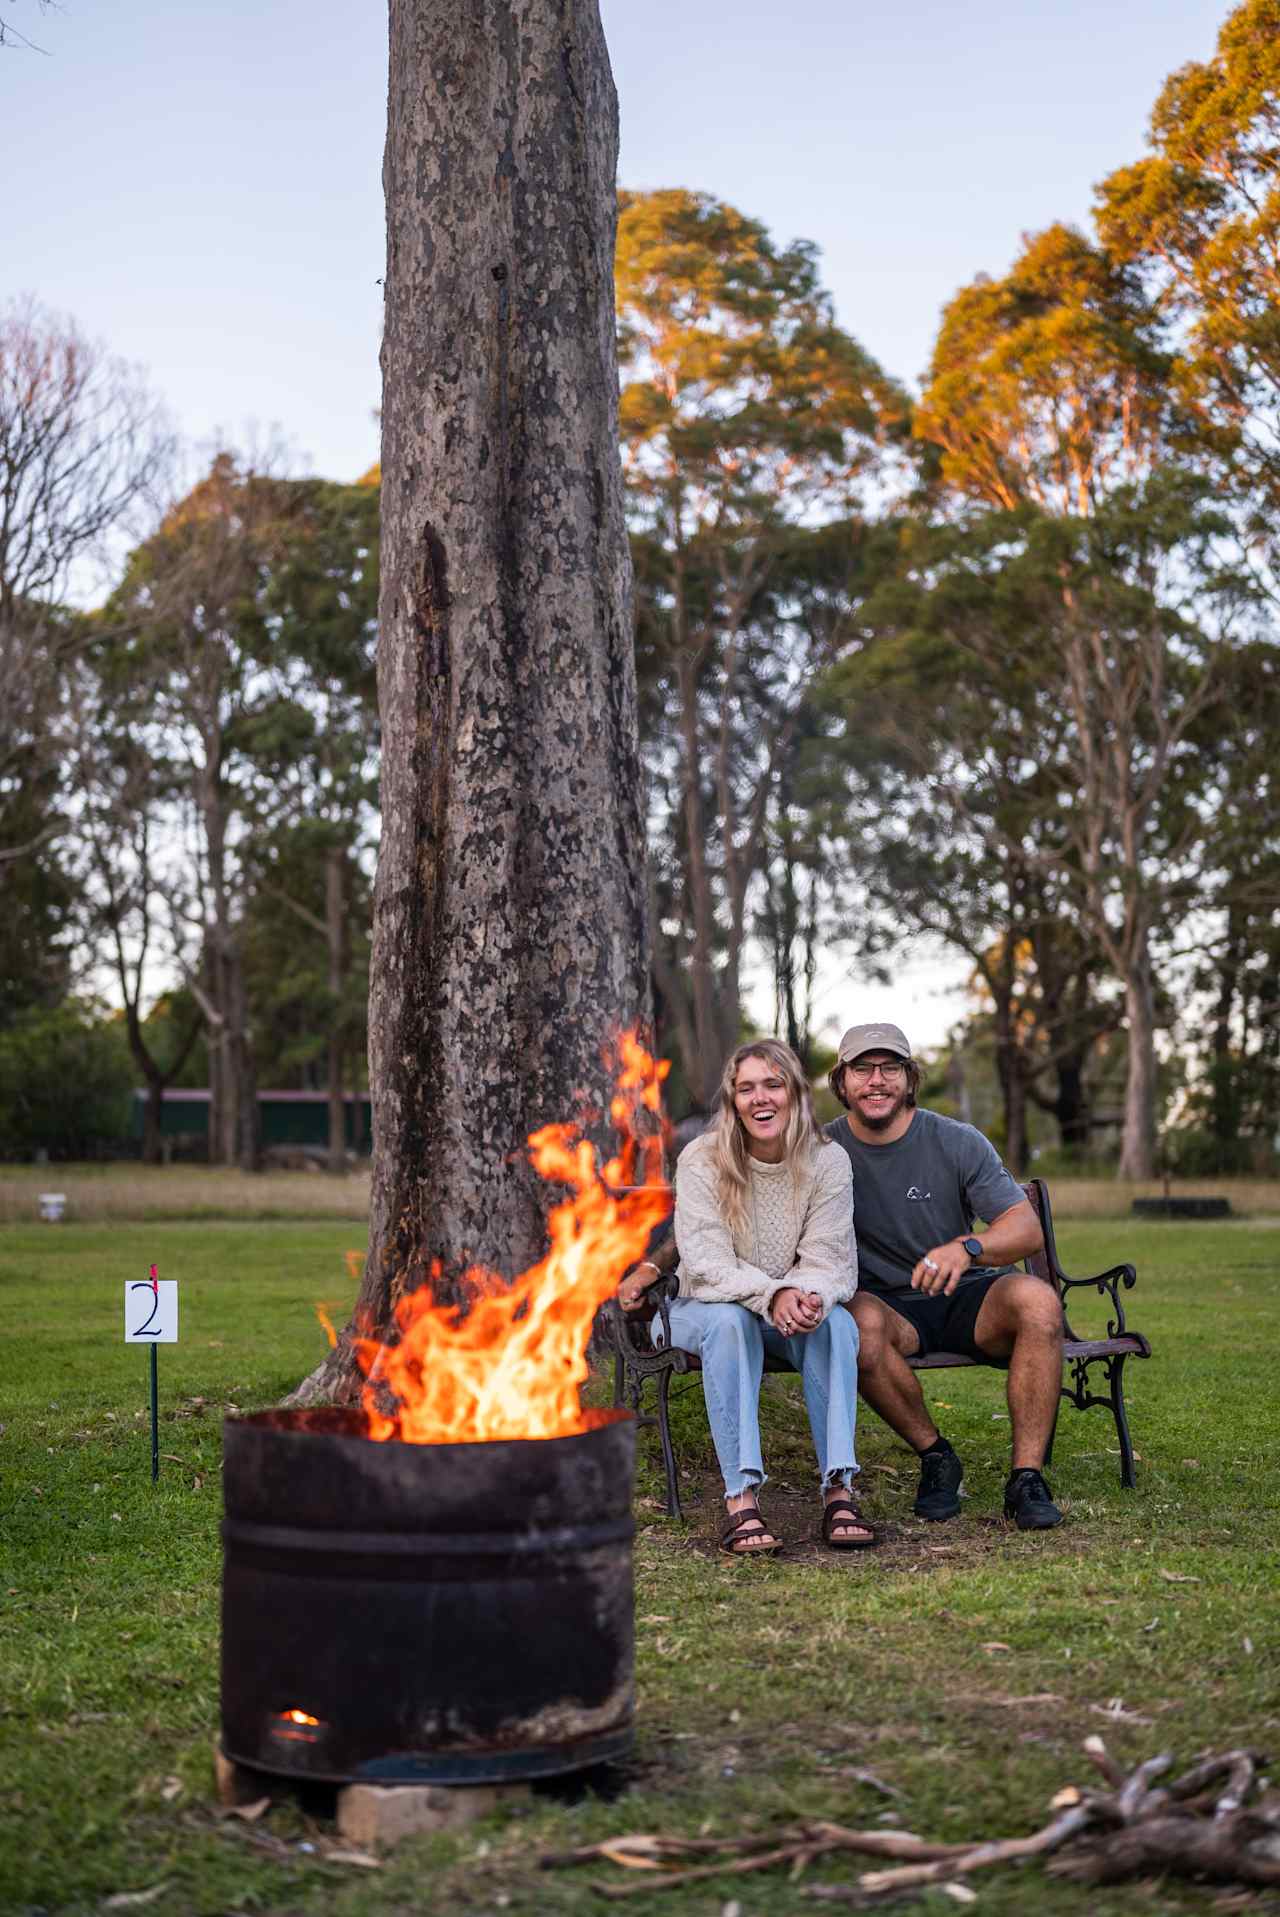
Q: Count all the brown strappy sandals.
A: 2